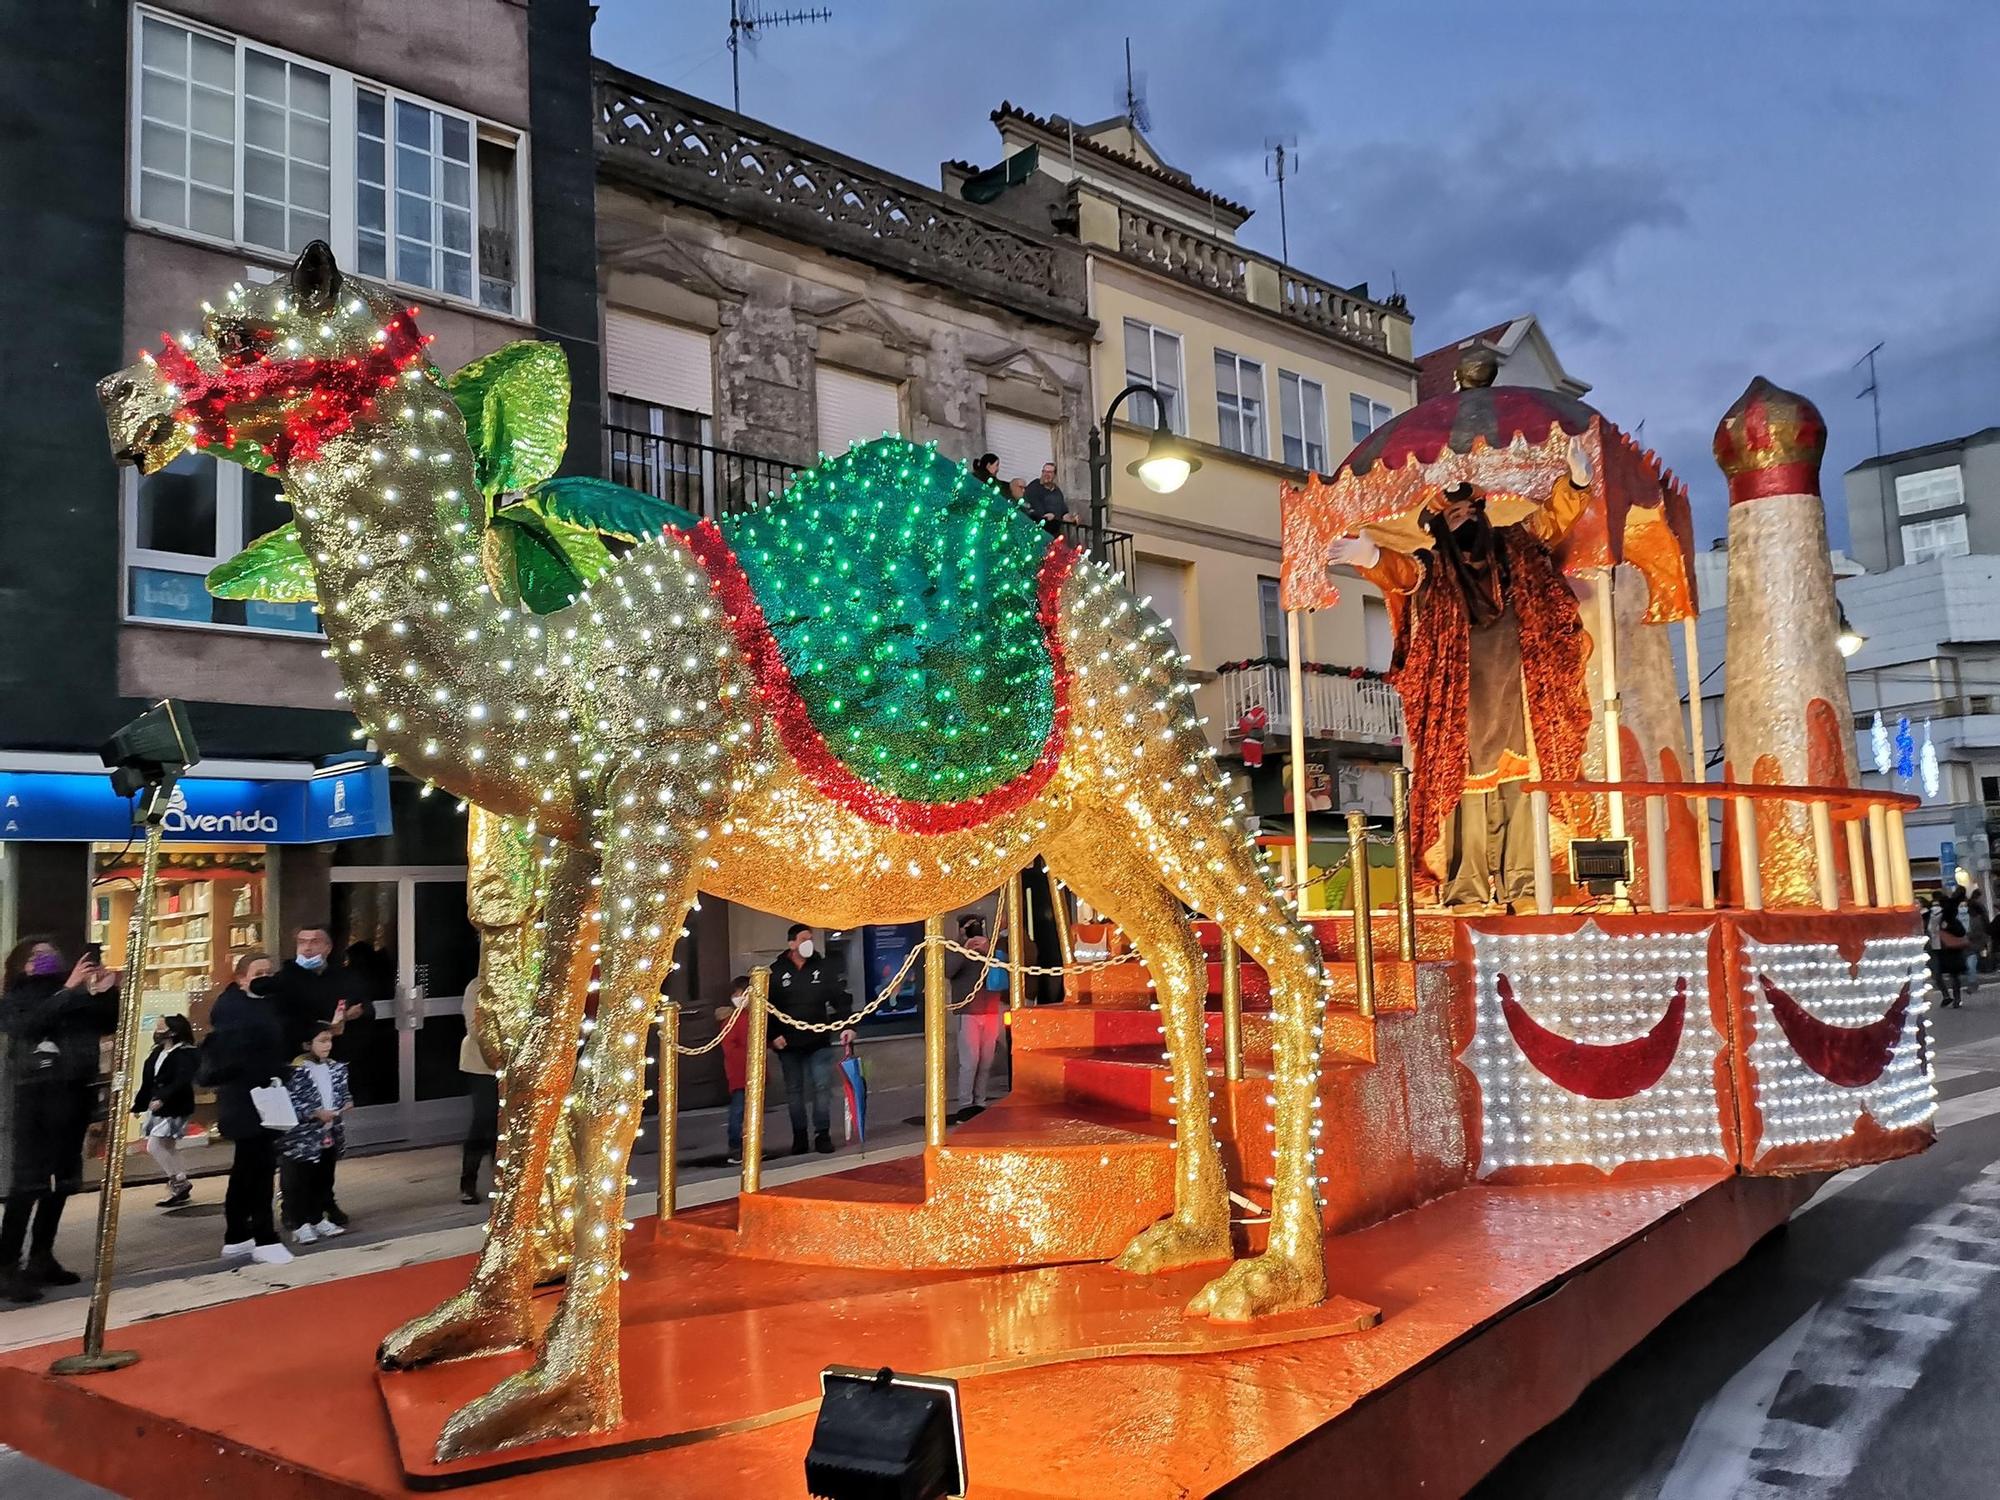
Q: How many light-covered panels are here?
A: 2